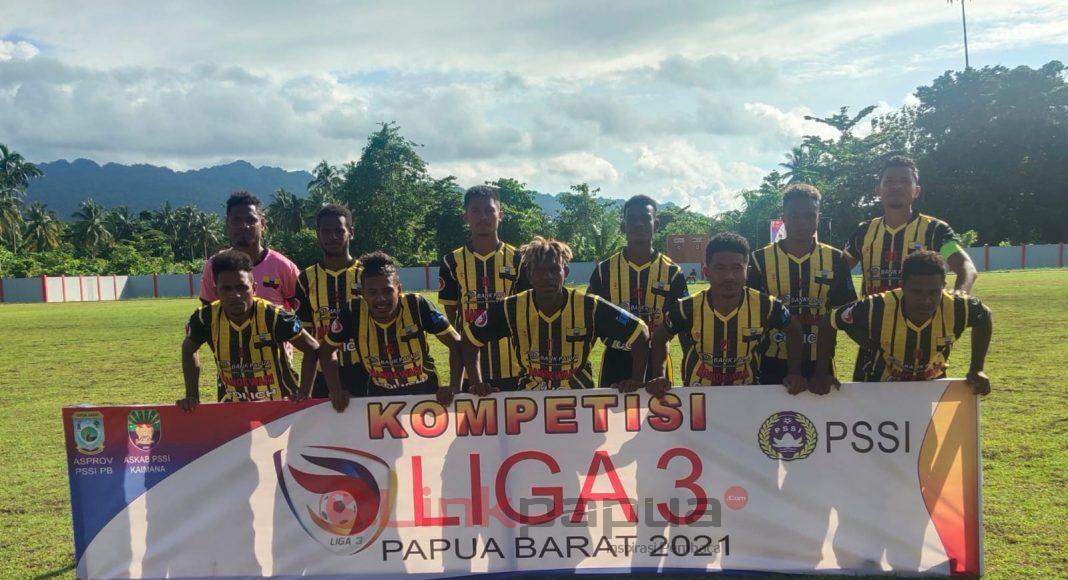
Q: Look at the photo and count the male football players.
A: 11